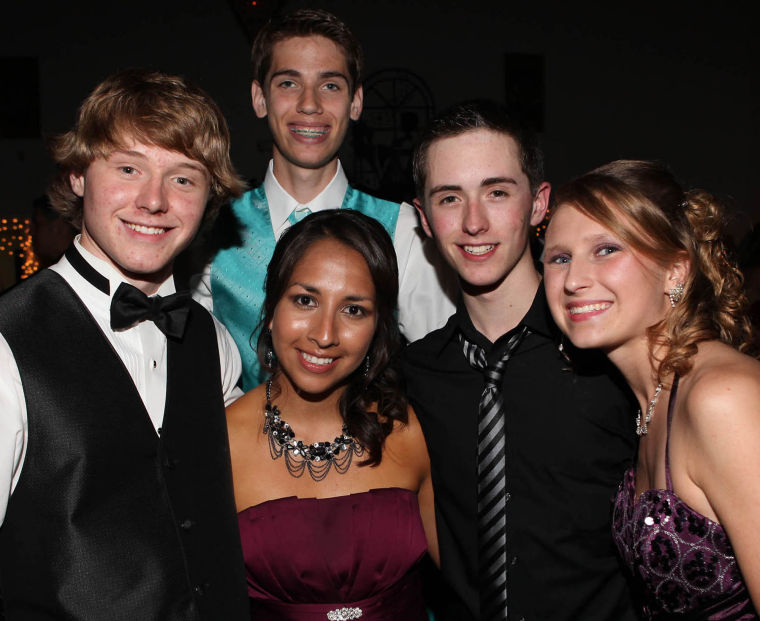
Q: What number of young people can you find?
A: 5